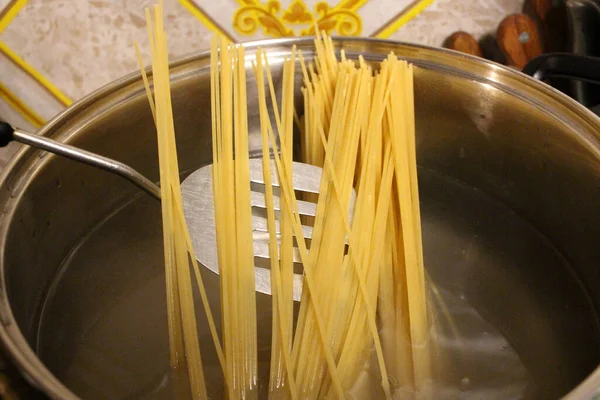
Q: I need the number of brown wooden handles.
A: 3